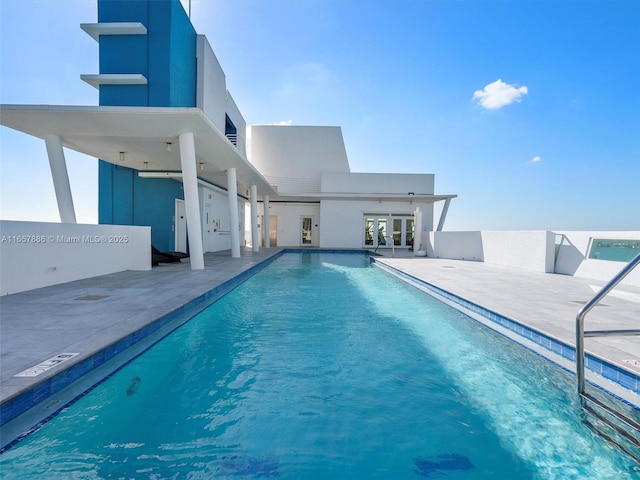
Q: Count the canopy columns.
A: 6